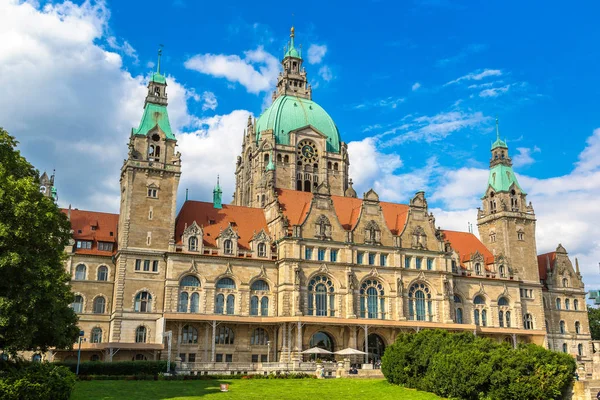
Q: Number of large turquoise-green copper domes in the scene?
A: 1